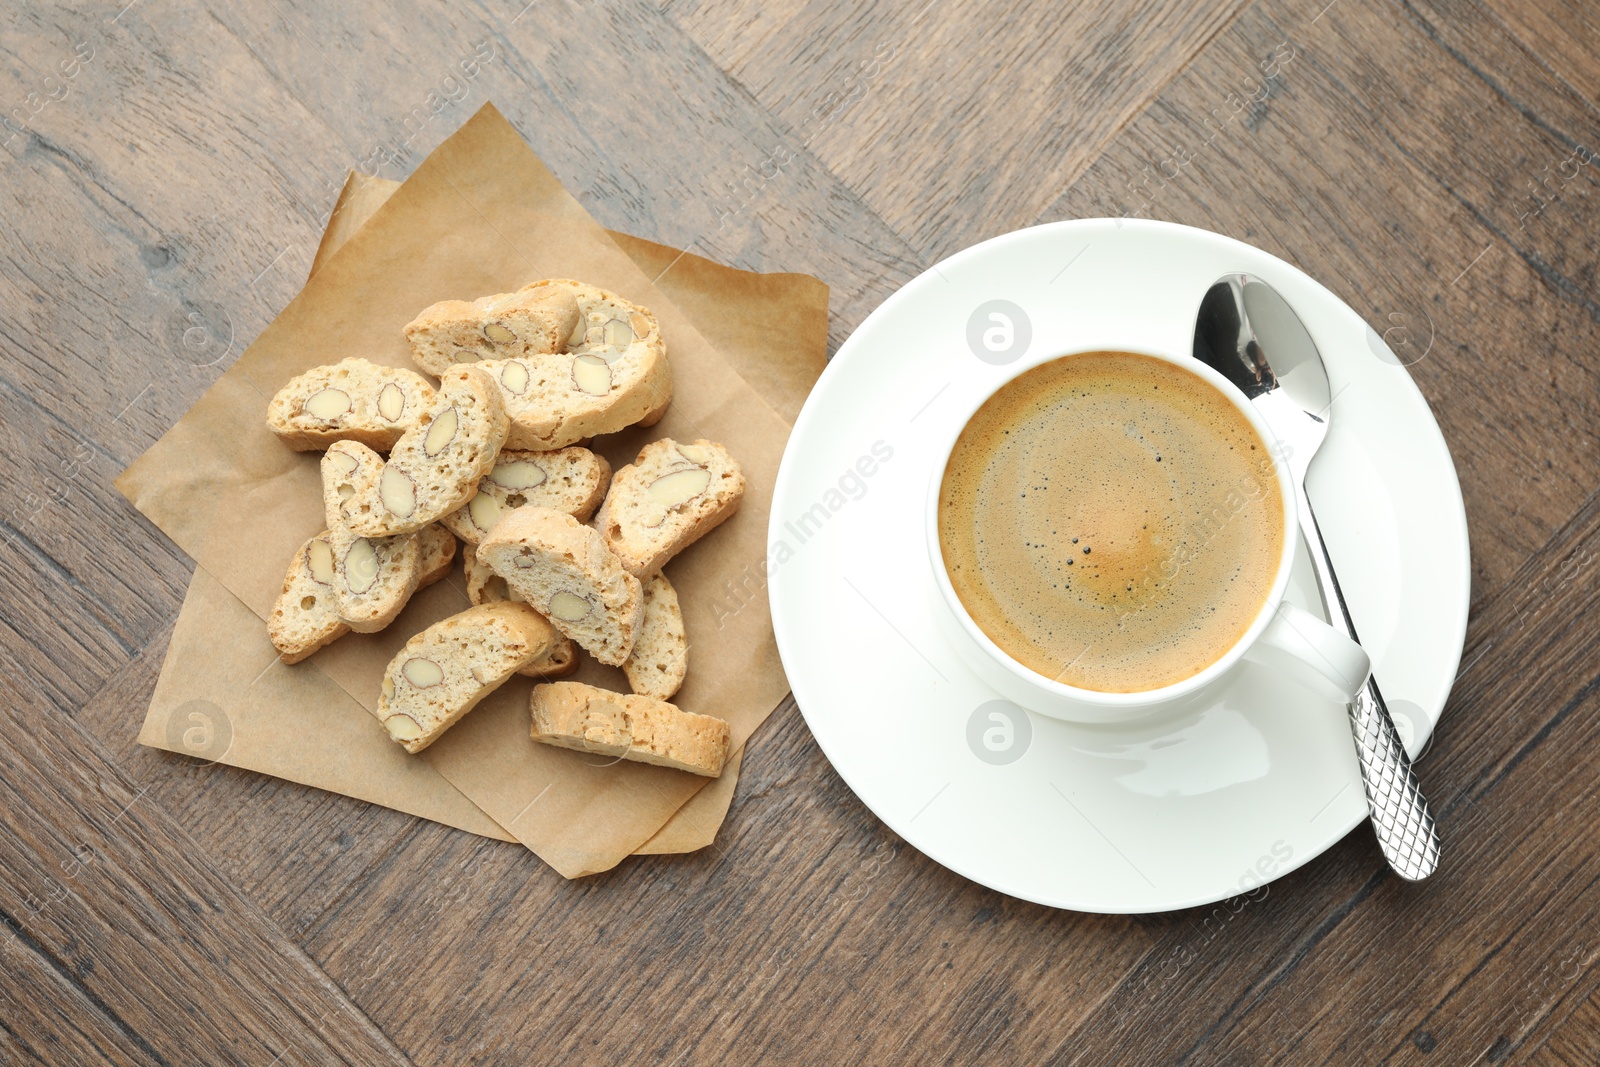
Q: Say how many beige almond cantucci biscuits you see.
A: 14